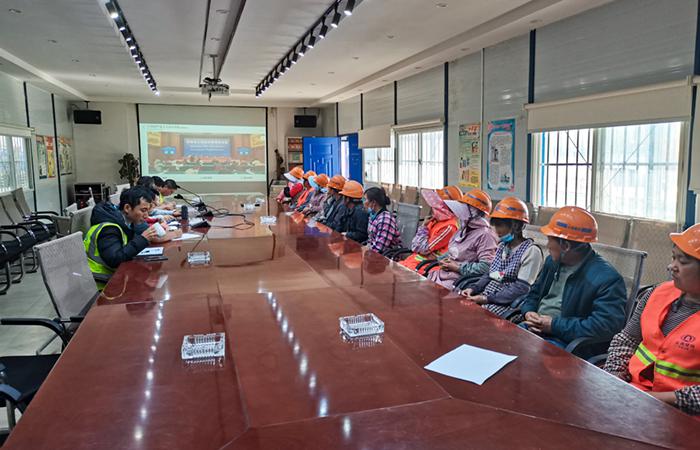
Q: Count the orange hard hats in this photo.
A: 10